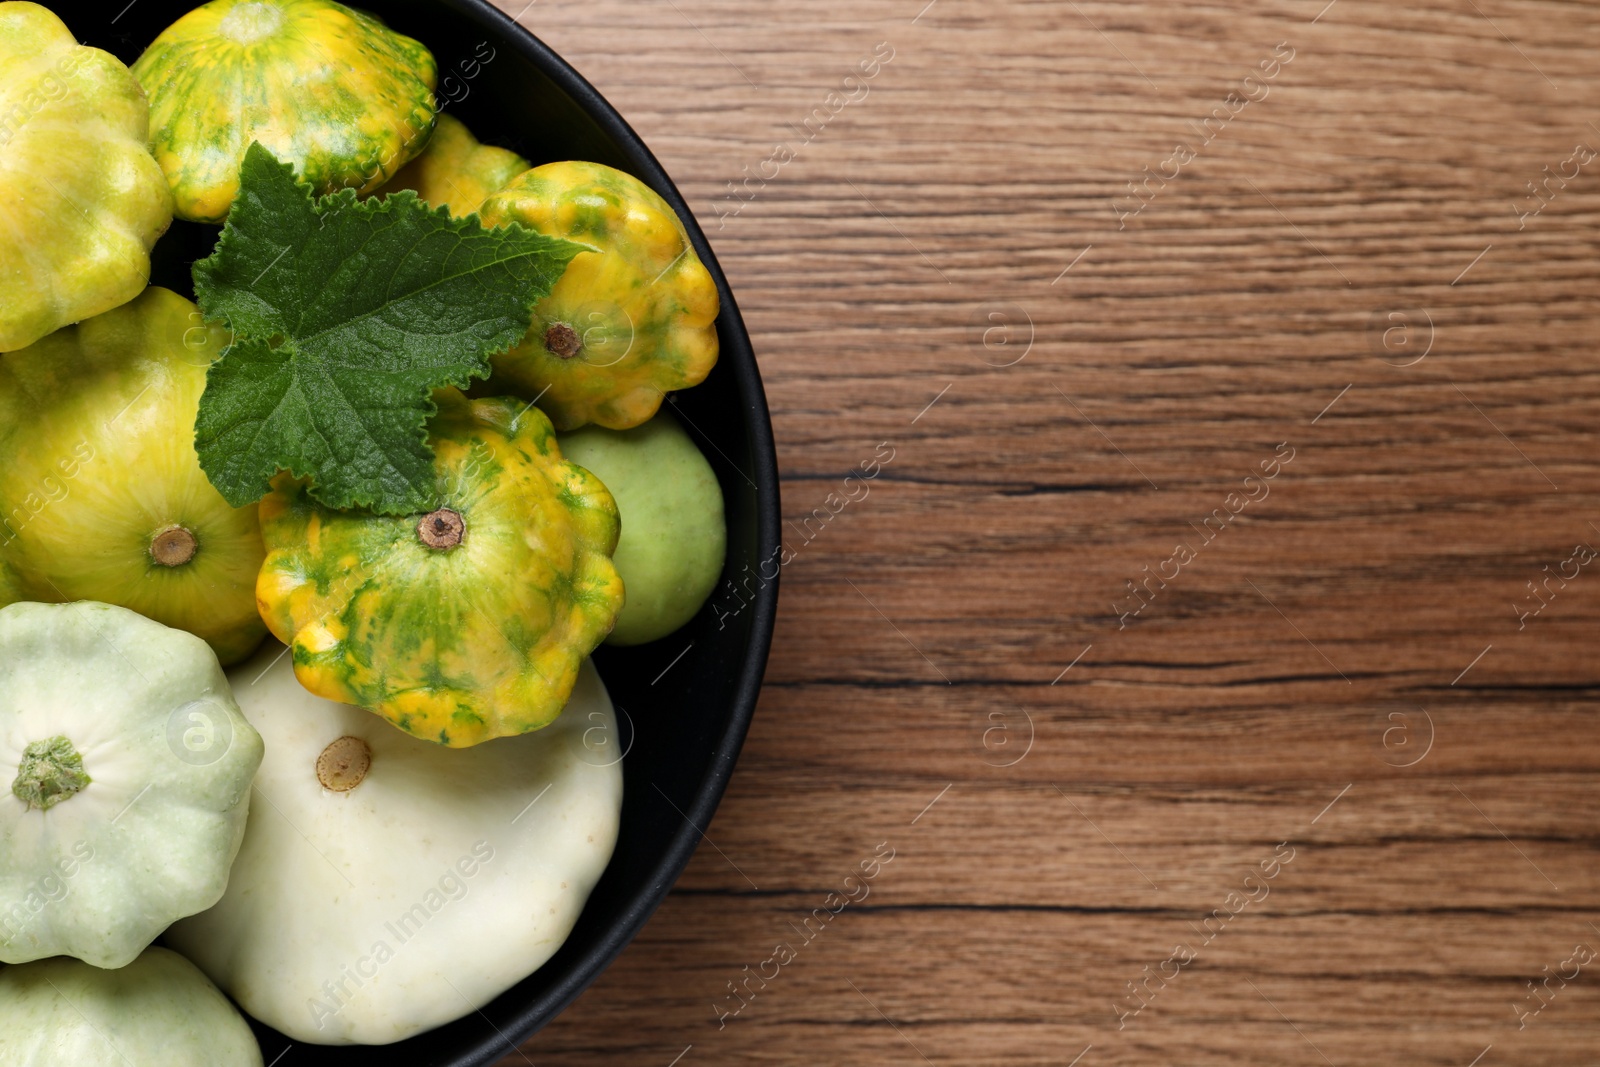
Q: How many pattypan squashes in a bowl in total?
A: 10